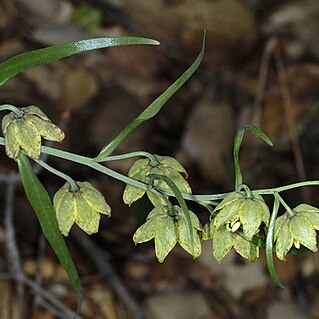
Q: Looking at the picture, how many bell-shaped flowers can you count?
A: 7